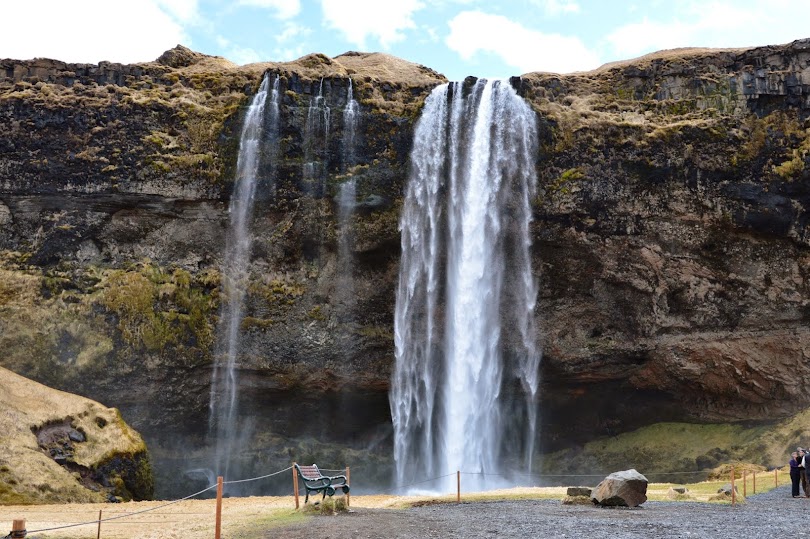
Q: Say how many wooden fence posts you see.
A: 10